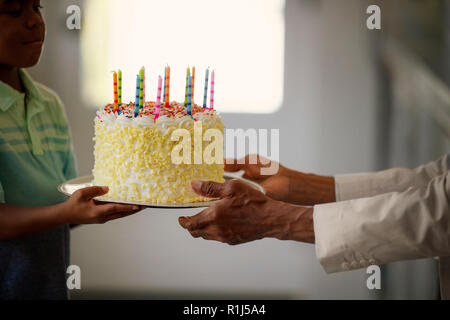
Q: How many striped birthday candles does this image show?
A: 13